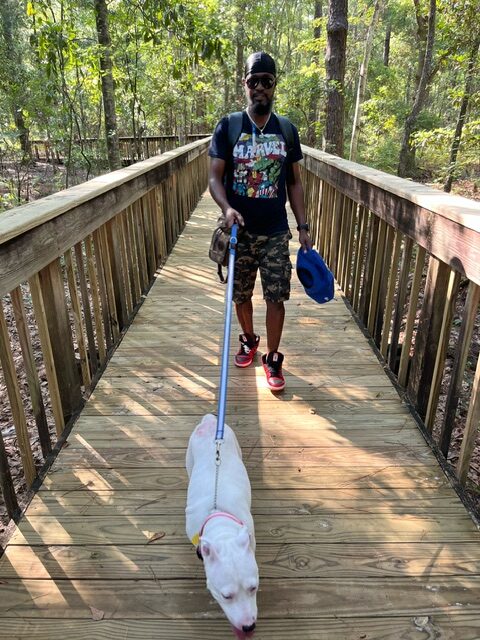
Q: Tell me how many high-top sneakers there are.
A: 2